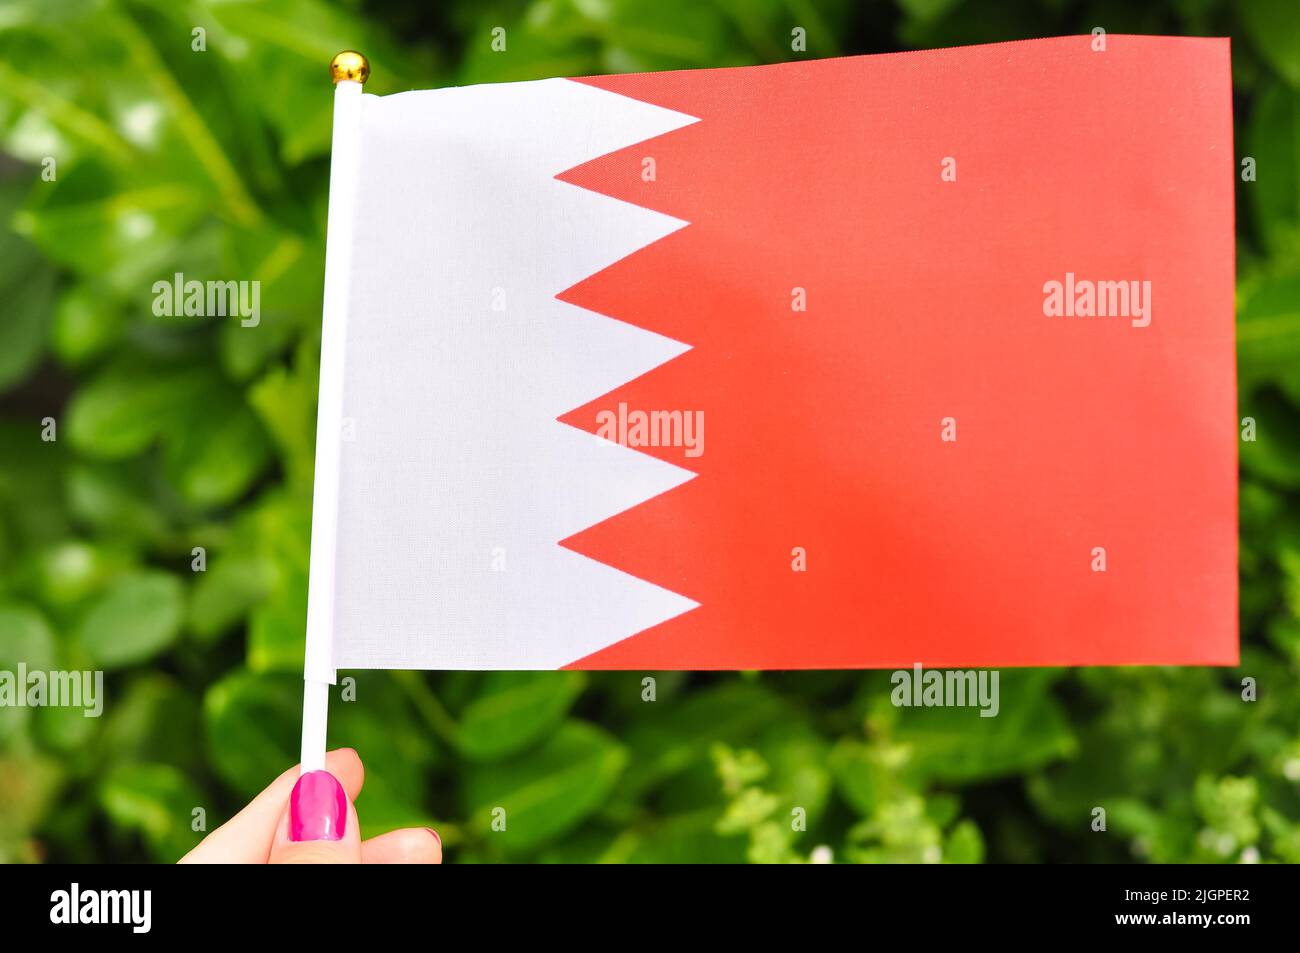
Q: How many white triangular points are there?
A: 5